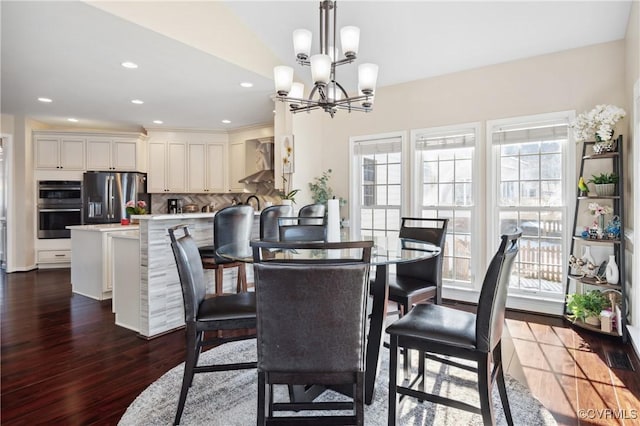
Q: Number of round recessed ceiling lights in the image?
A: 7